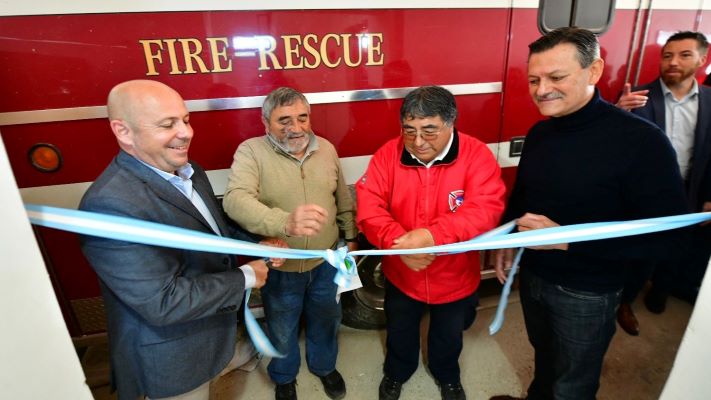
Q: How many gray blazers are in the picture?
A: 1